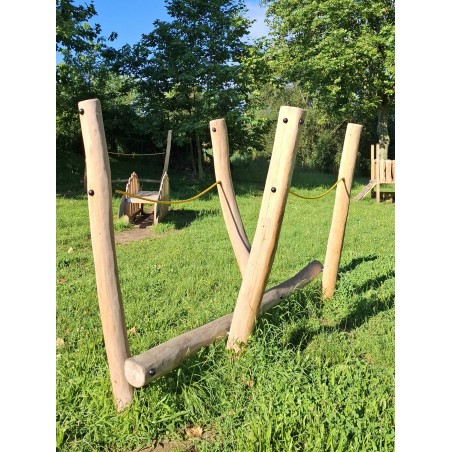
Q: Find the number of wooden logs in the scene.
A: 5